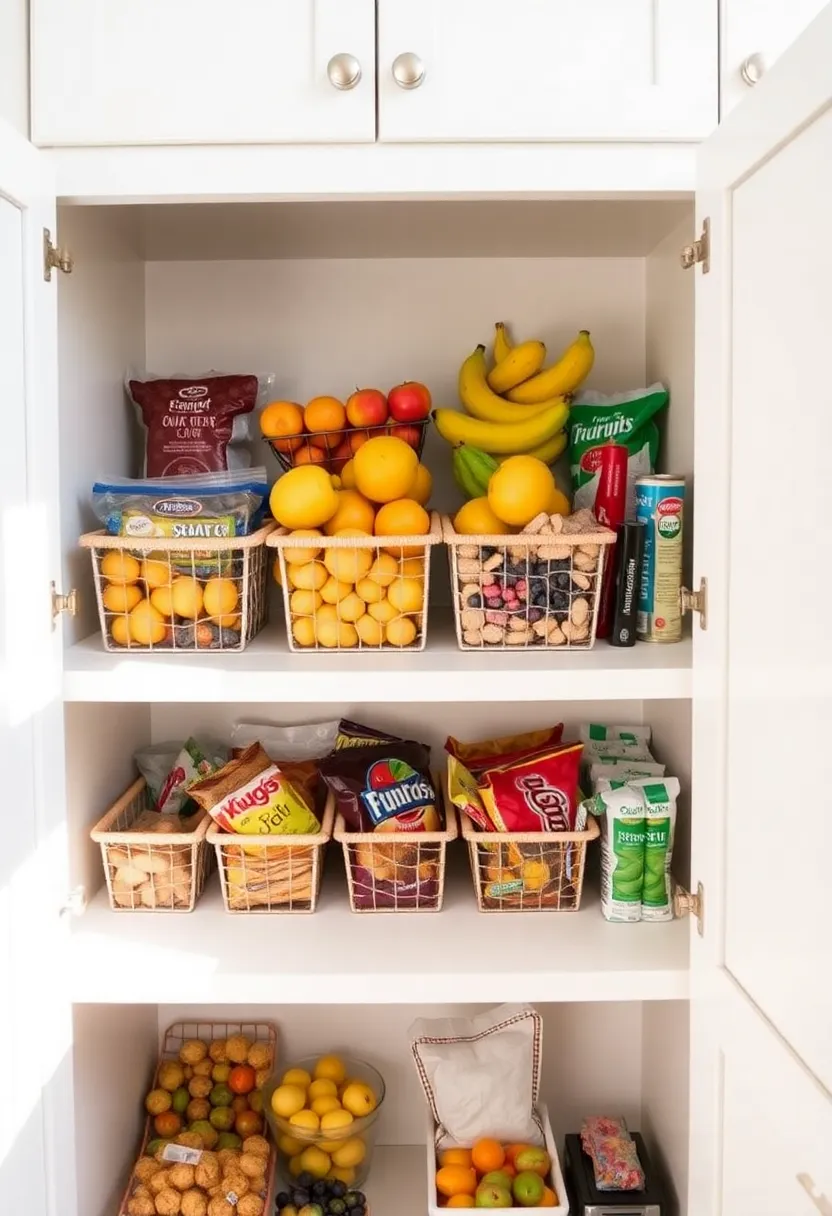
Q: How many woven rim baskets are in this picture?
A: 7